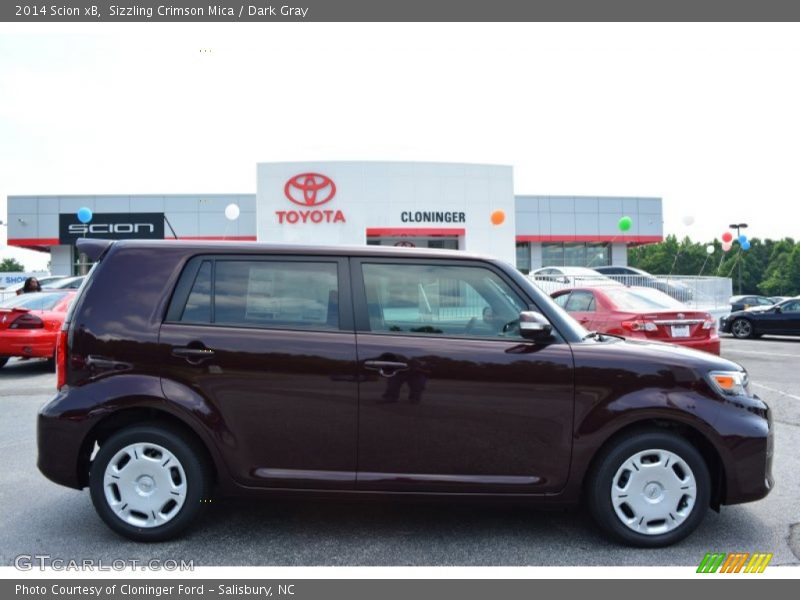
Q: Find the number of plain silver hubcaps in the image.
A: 2